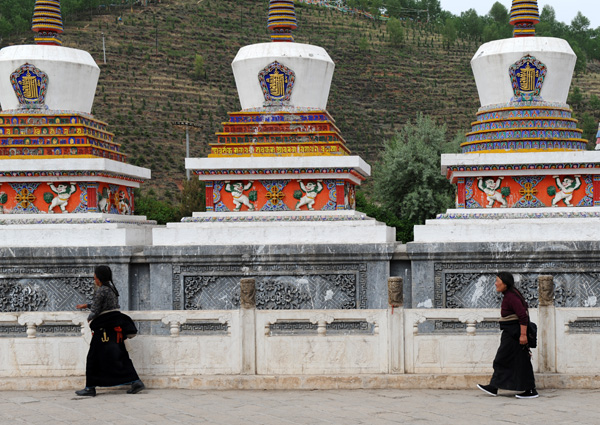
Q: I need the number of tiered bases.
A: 3